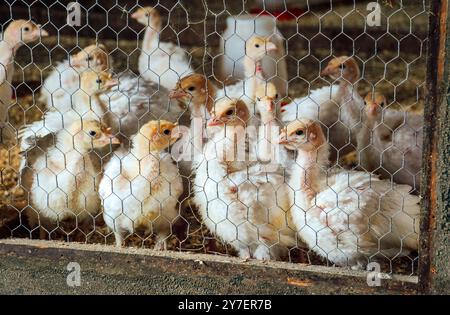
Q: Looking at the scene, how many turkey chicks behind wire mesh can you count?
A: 13